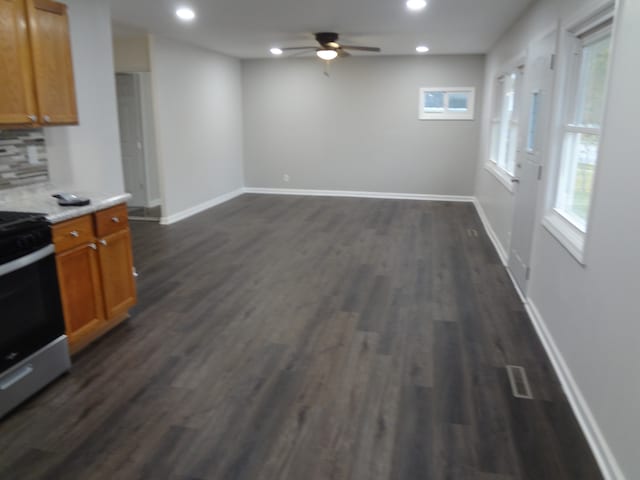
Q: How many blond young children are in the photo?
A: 0